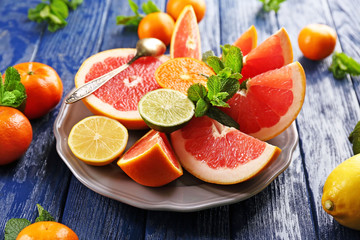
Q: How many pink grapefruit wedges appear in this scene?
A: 6